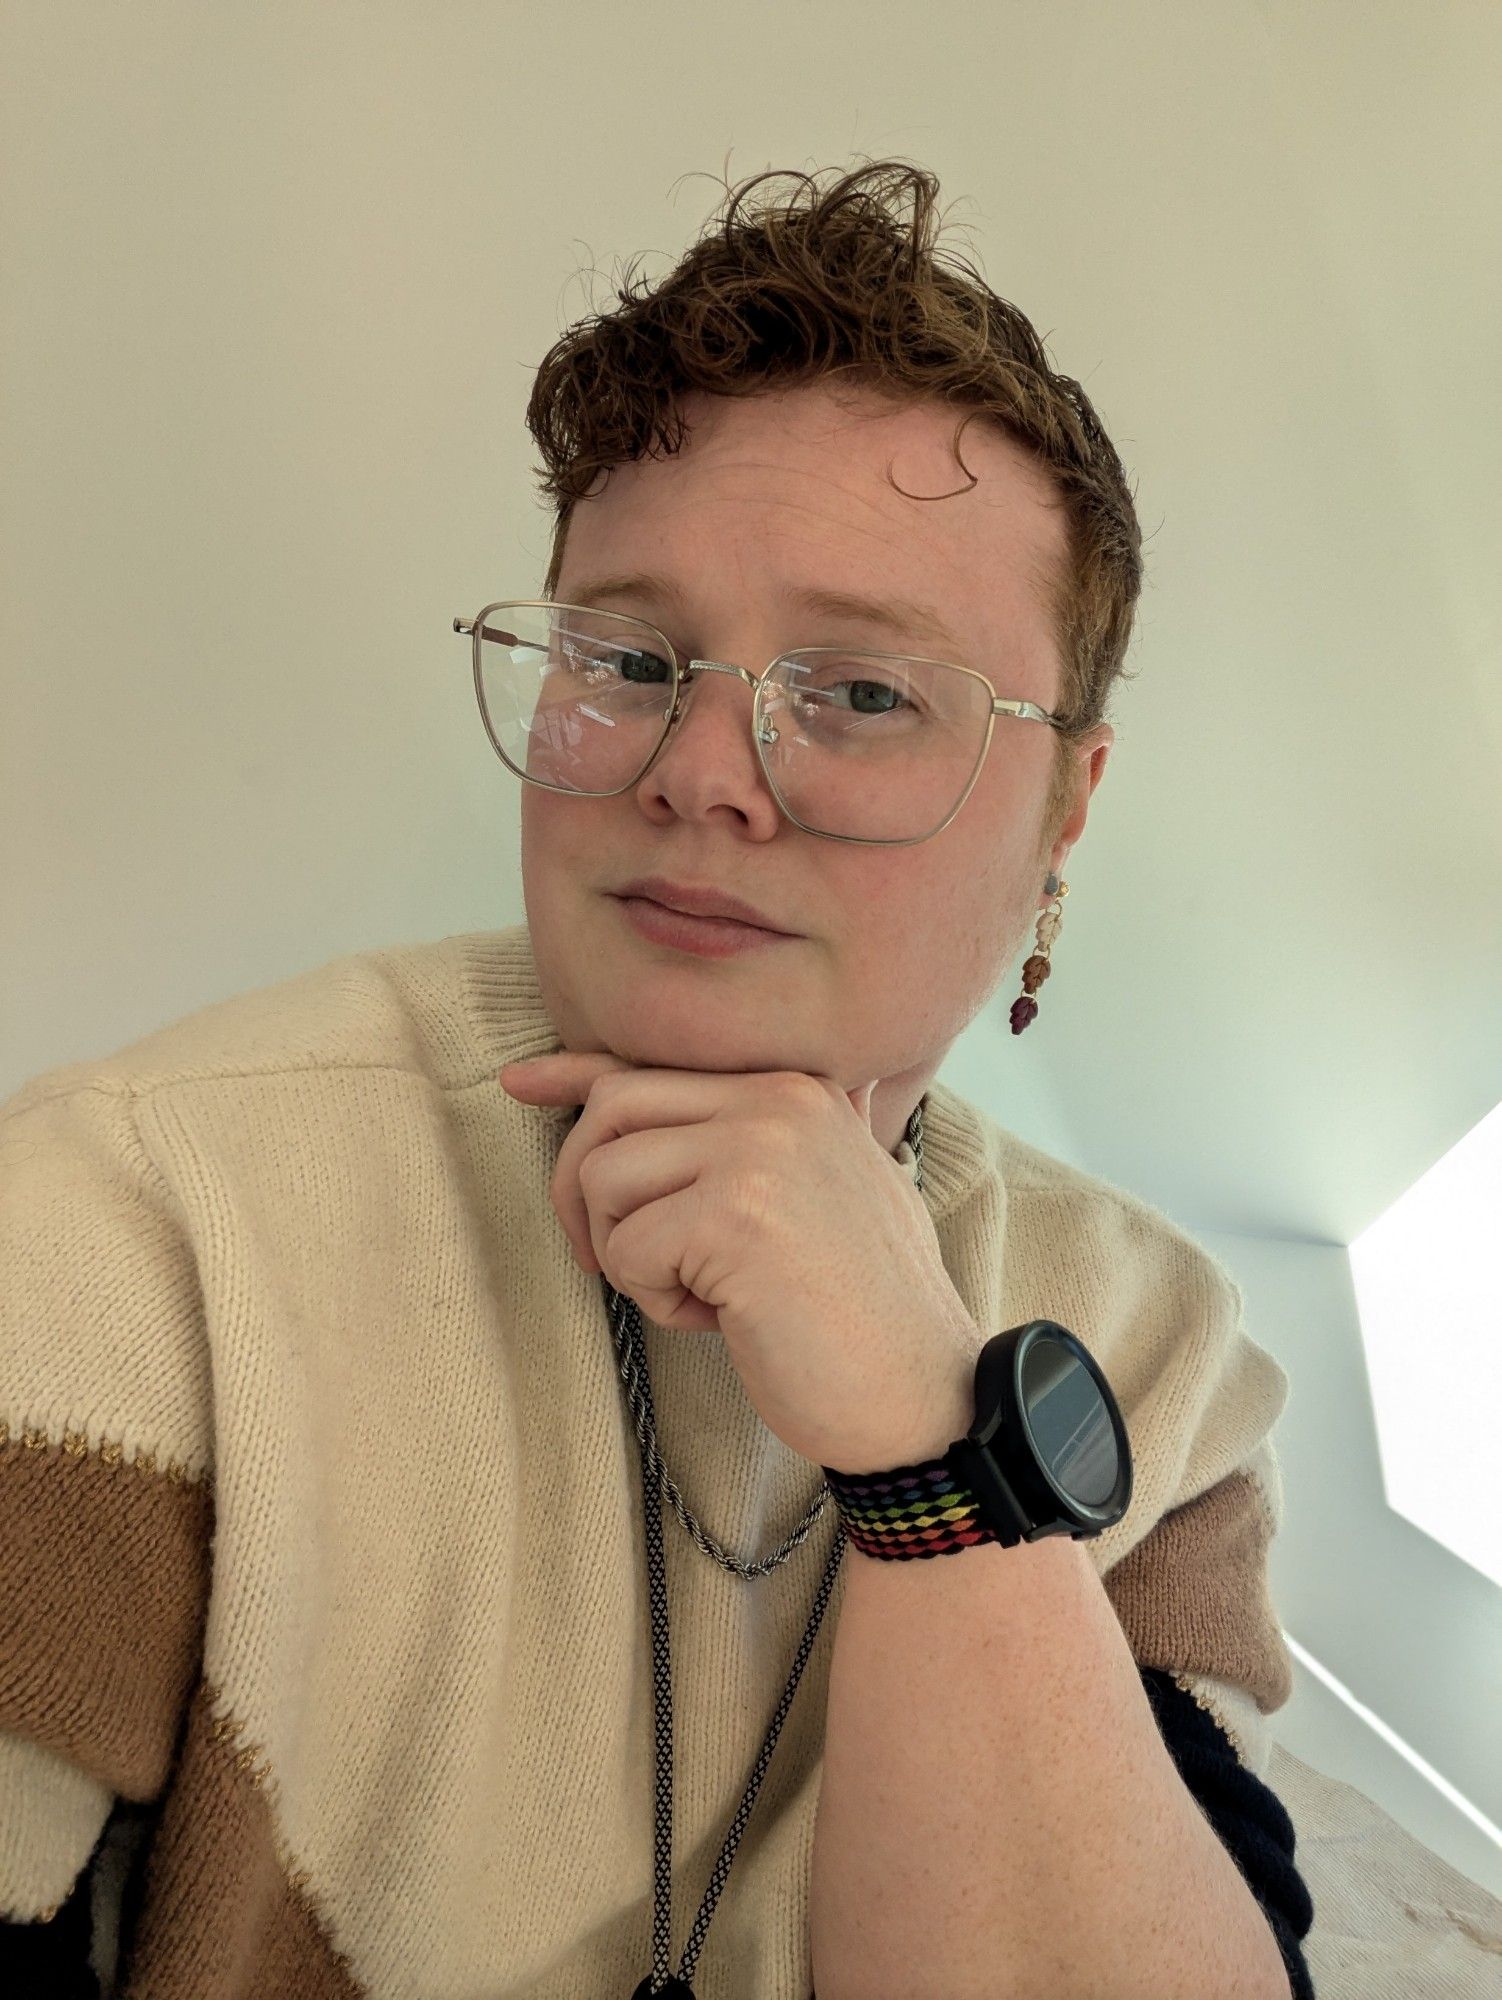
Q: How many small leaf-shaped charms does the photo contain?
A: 3